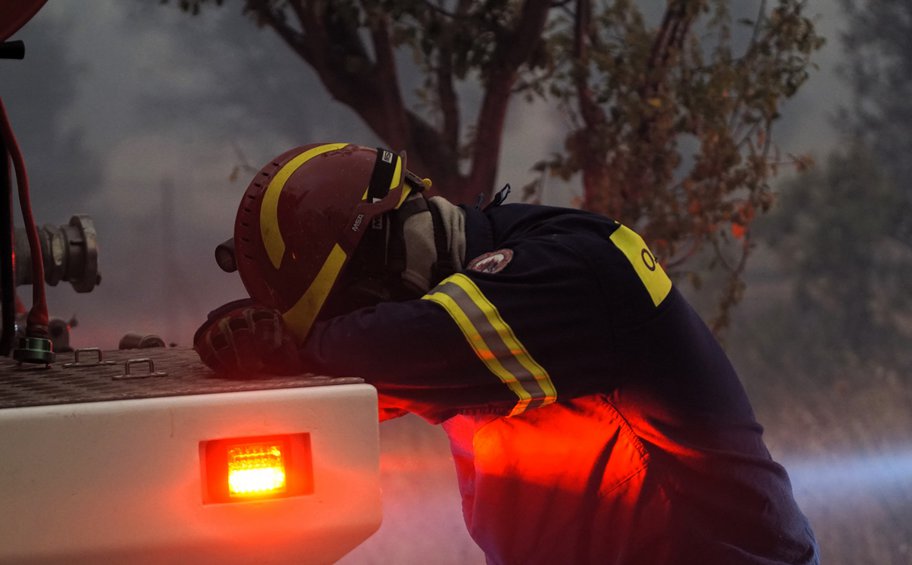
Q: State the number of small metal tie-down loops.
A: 2